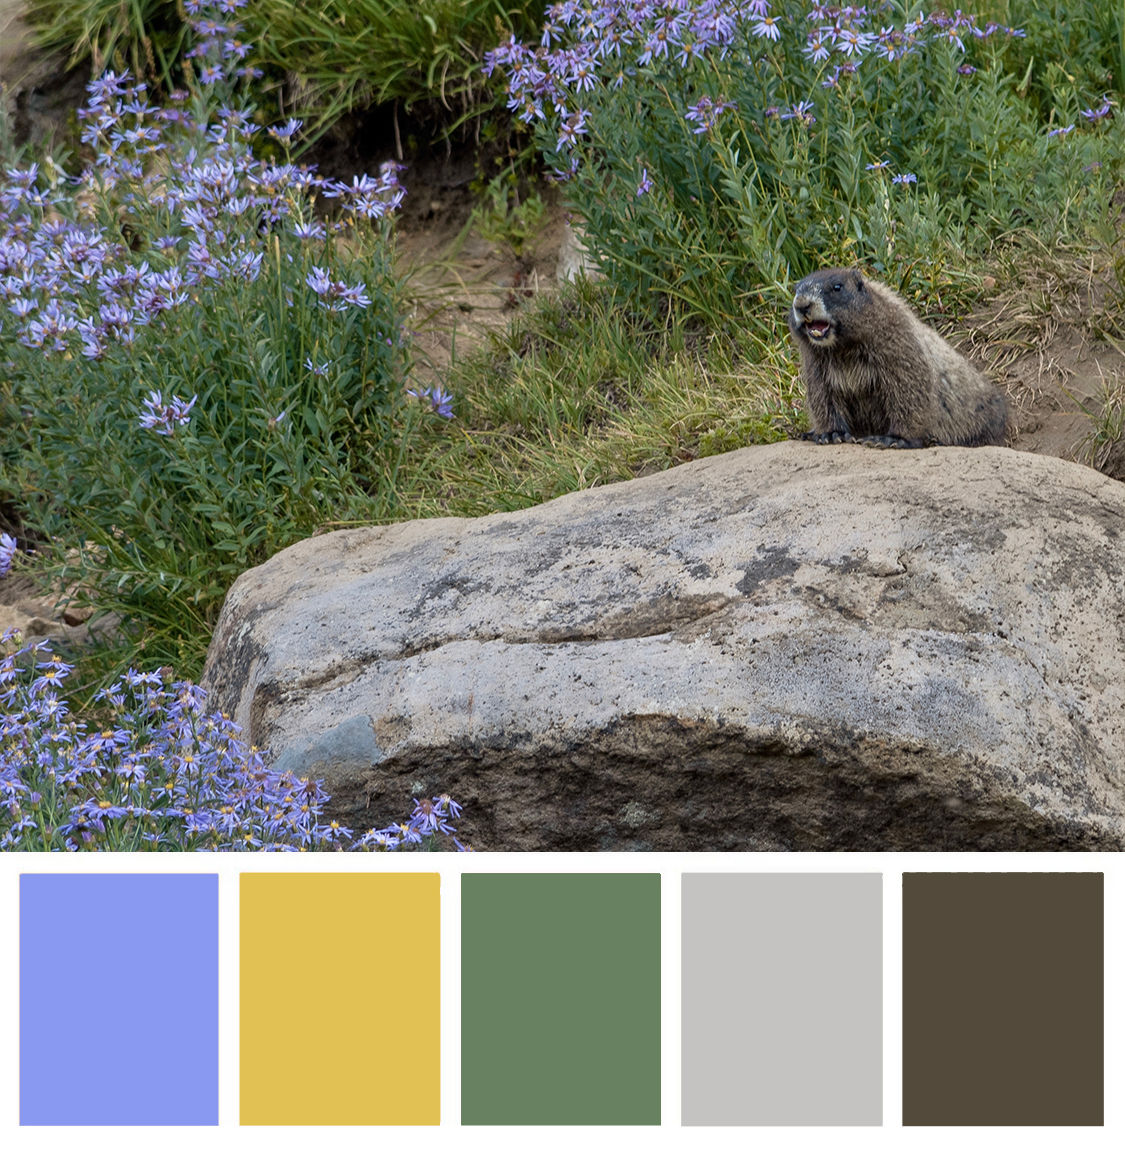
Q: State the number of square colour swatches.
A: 5